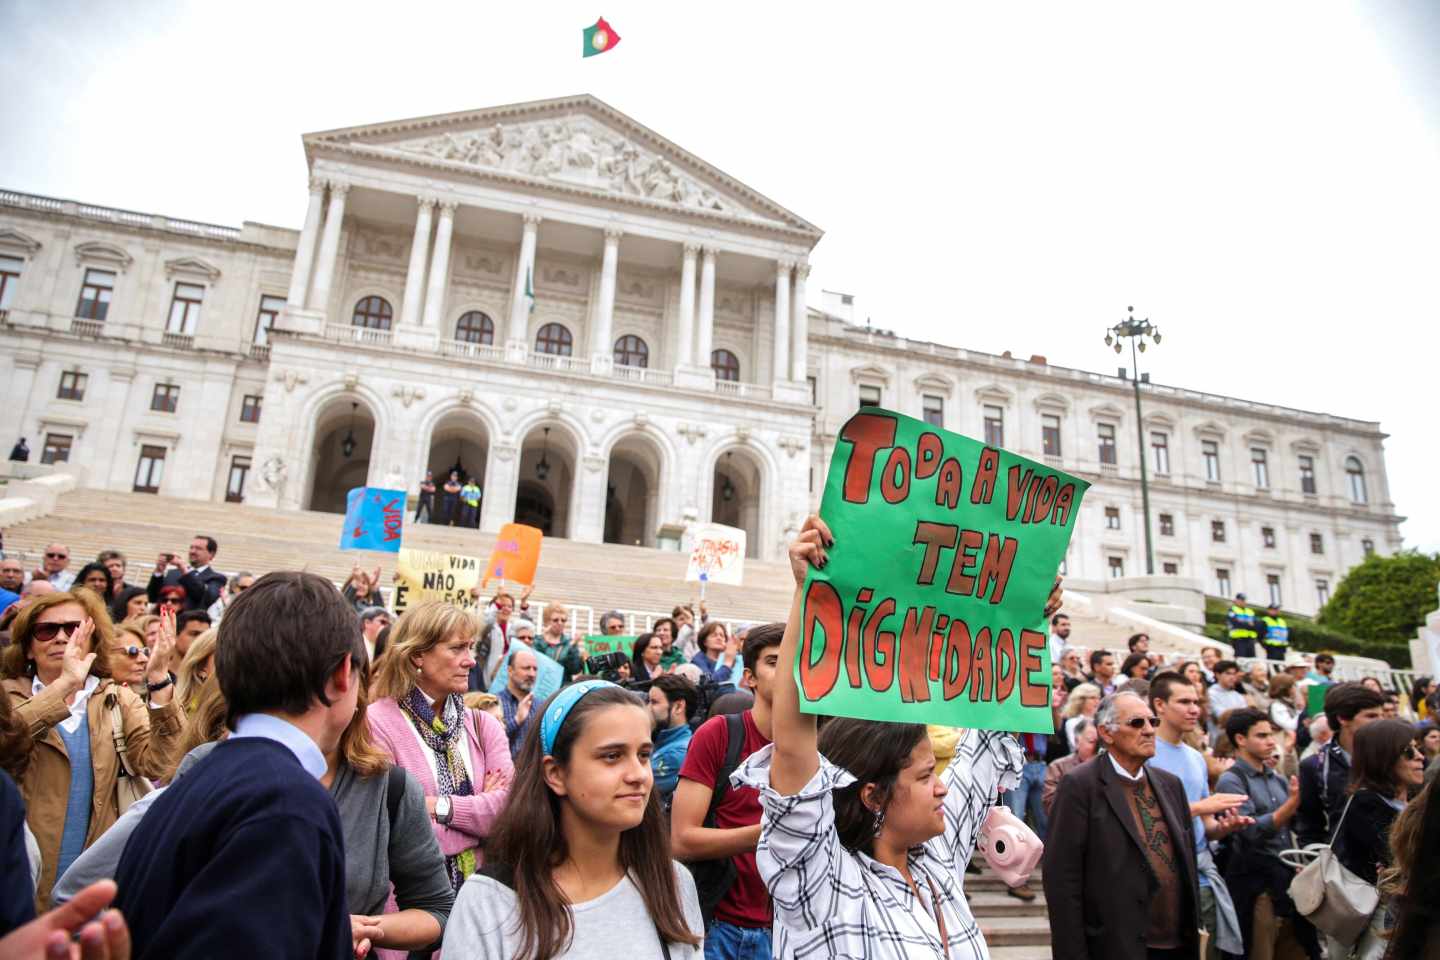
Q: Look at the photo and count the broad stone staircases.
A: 1